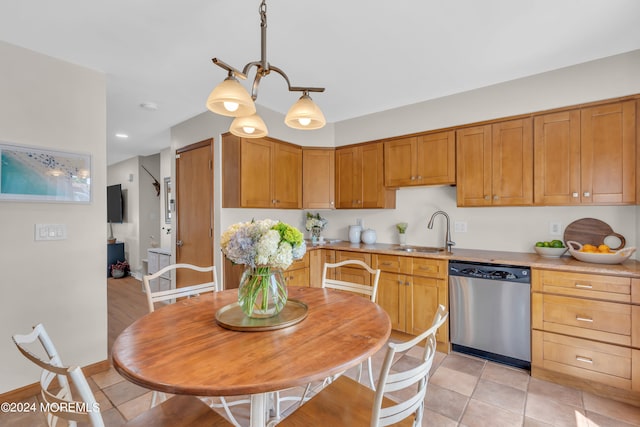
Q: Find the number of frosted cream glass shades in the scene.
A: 3